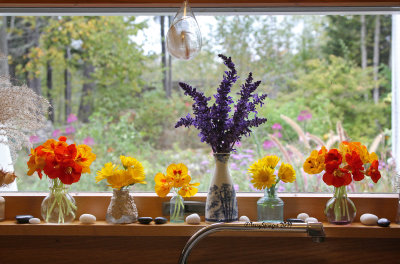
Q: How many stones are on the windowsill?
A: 12